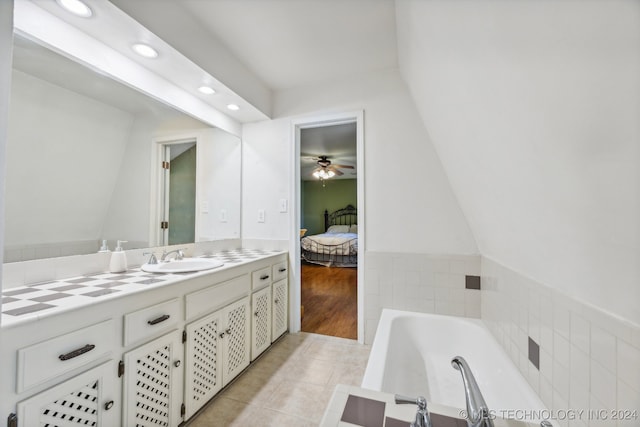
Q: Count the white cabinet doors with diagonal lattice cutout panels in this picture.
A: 6